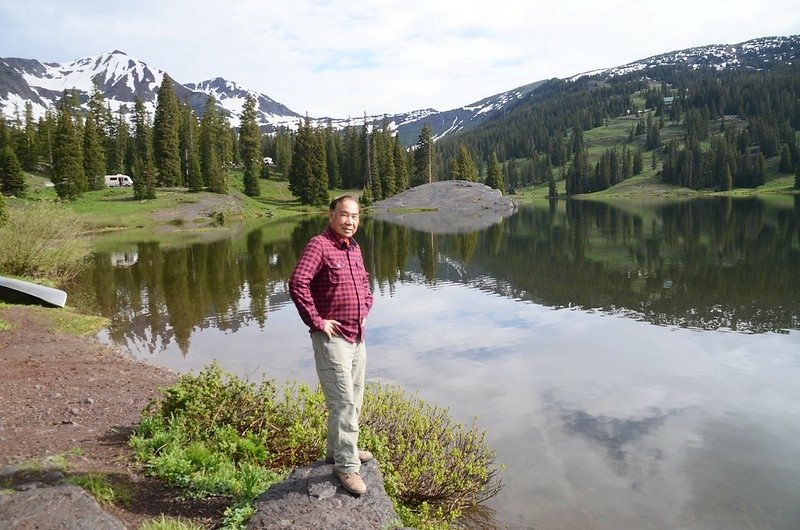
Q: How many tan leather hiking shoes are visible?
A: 2